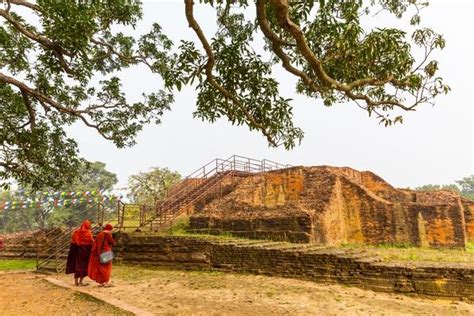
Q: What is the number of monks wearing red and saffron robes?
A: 2